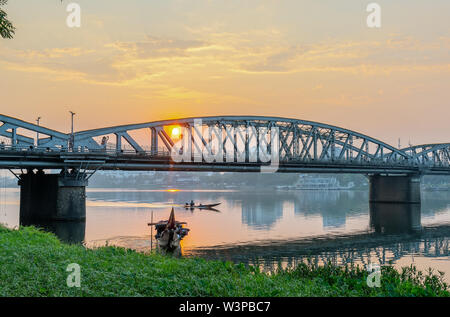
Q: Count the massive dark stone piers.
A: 2